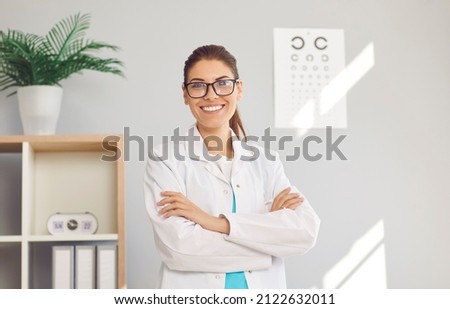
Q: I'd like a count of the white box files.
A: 3